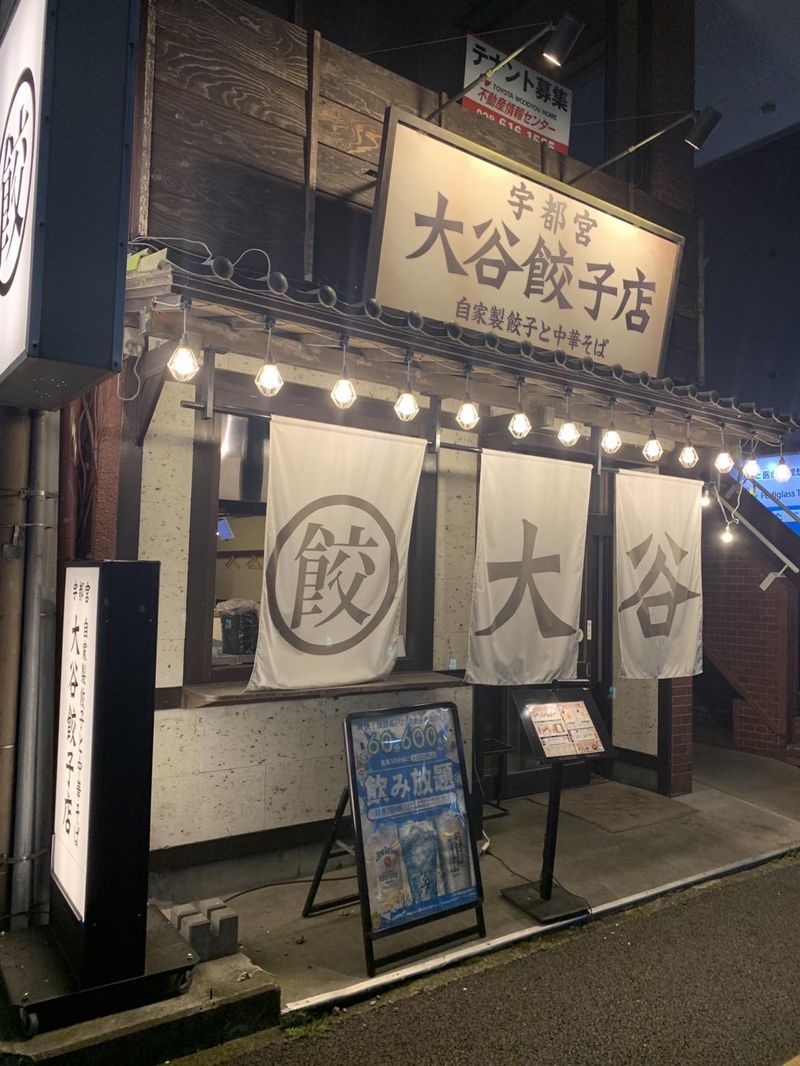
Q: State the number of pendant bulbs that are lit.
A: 15